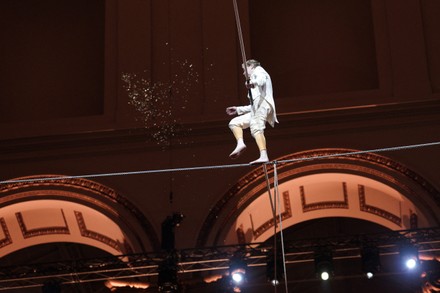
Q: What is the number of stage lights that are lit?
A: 5